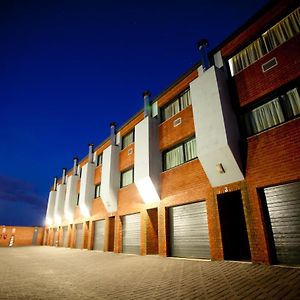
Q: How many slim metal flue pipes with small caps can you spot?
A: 7